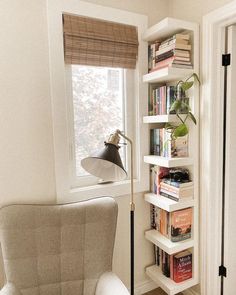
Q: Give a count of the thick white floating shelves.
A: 7